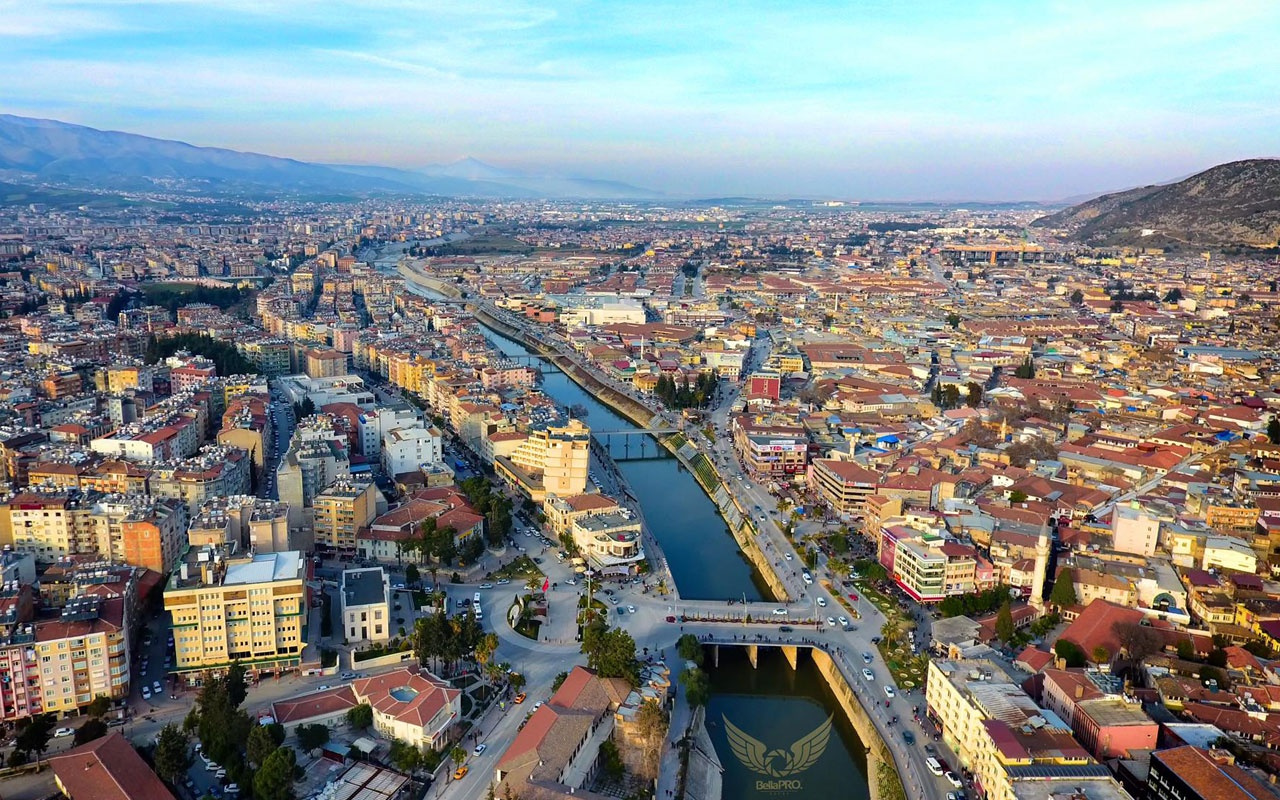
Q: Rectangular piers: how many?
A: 3